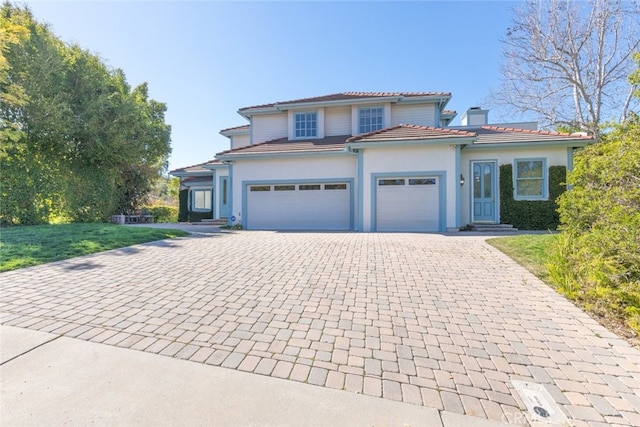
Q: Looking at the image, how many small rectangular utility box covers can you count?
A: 1